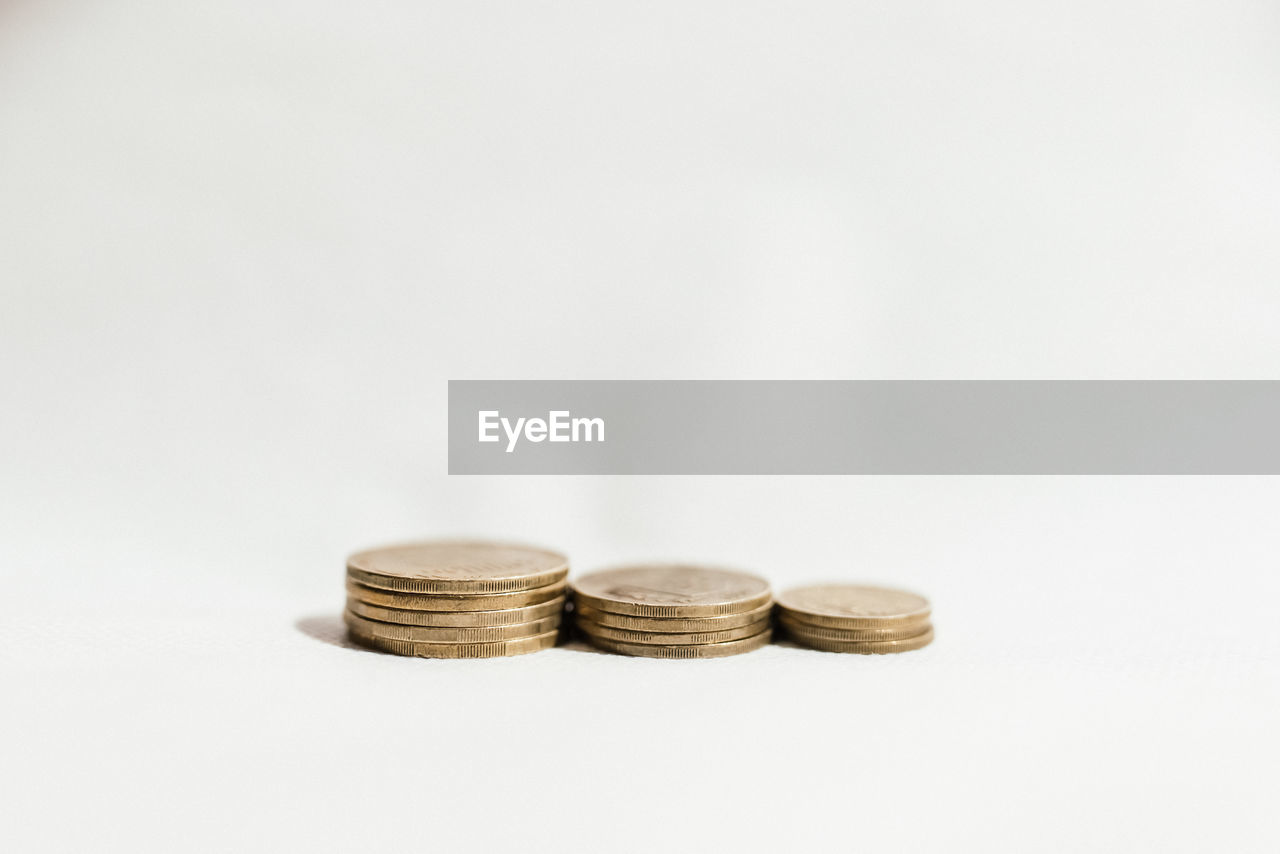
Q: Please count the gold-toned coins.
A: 12